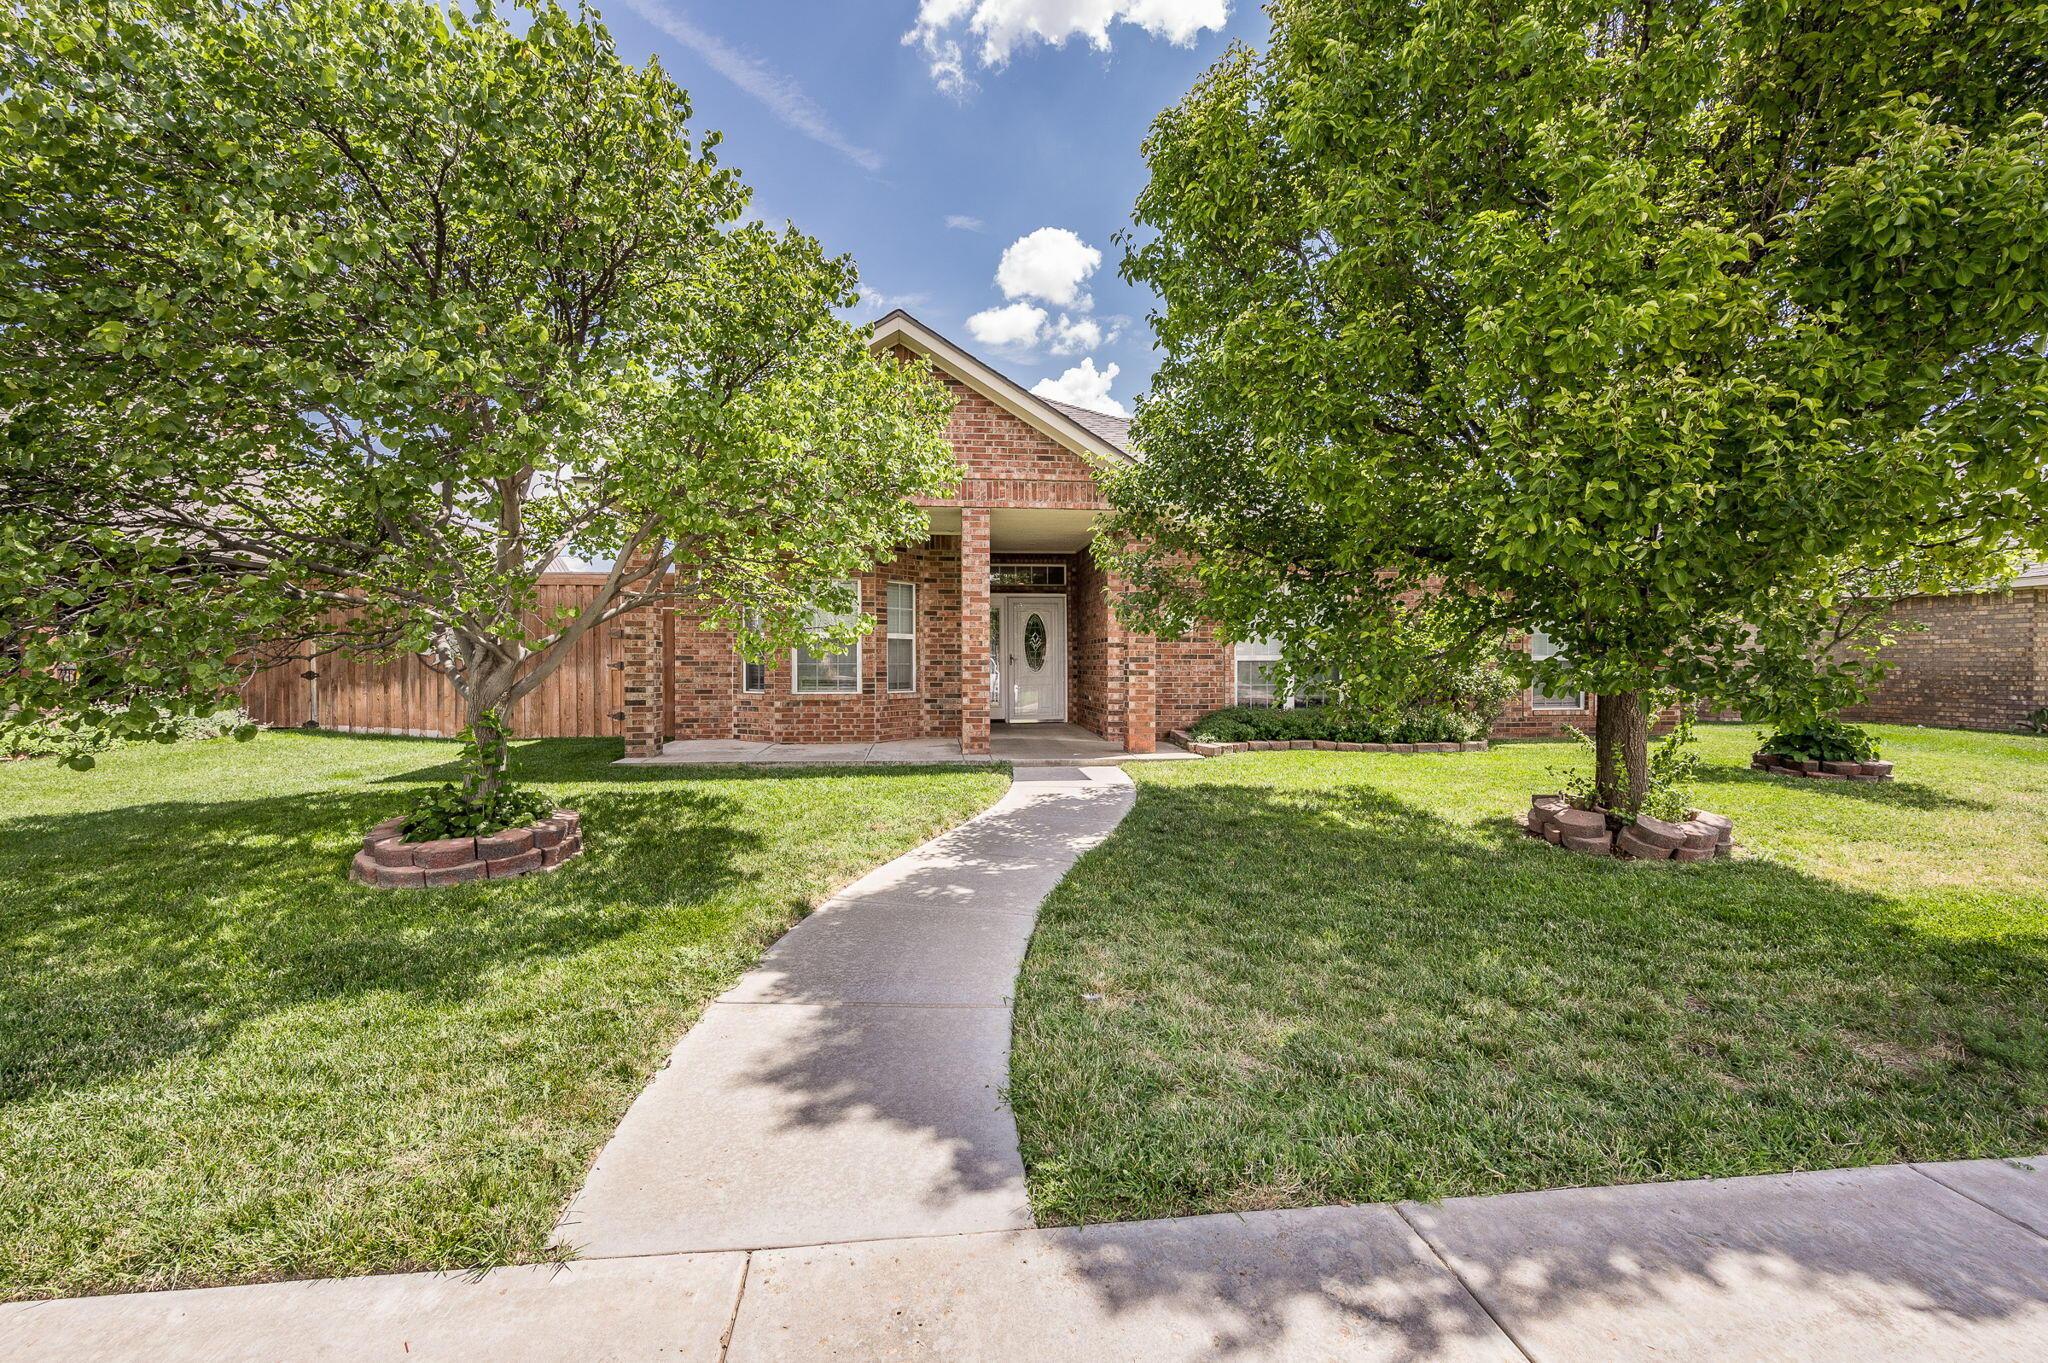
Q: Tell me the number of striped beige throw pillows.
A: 0